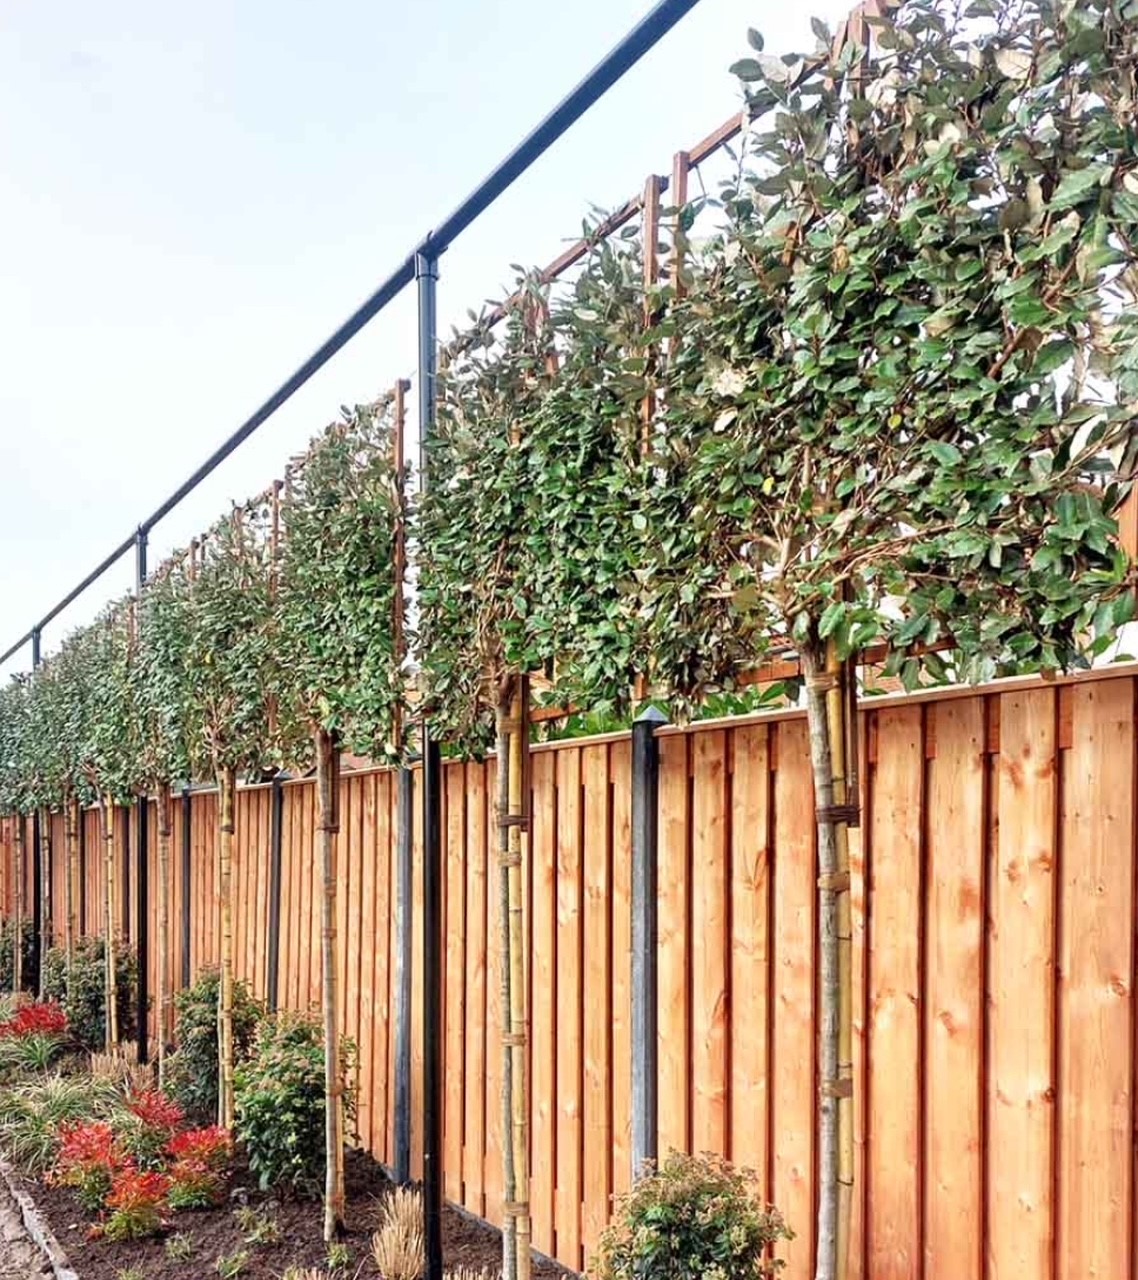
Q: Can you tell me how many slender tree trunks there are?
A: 9